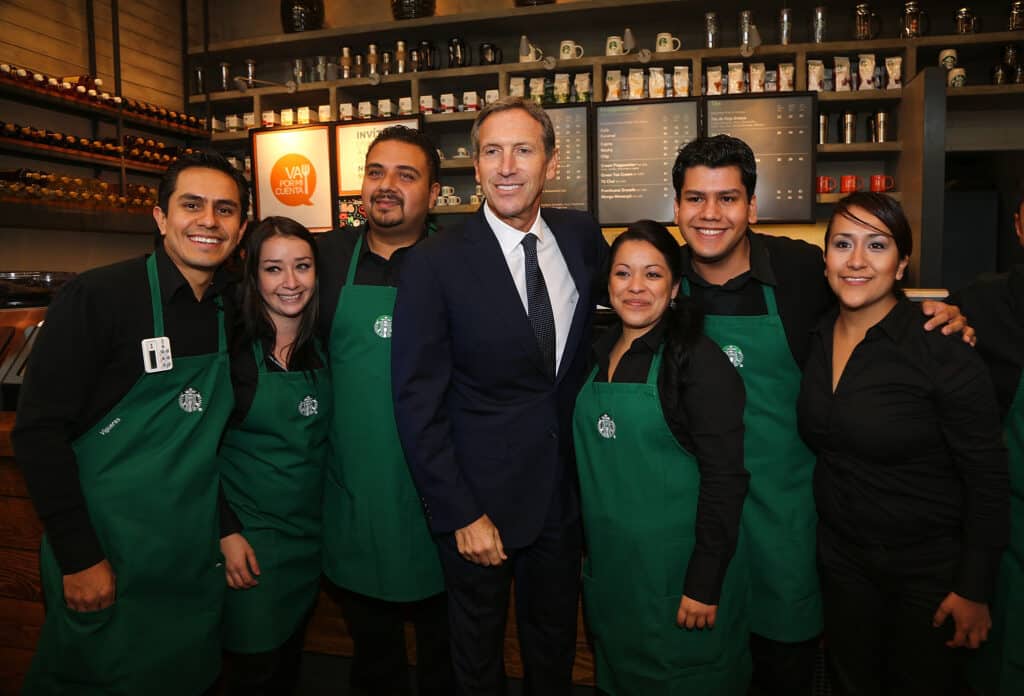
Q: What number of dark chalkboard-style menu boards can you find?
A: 3